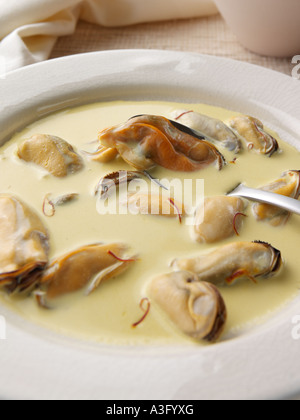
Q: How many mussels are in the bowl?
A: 12